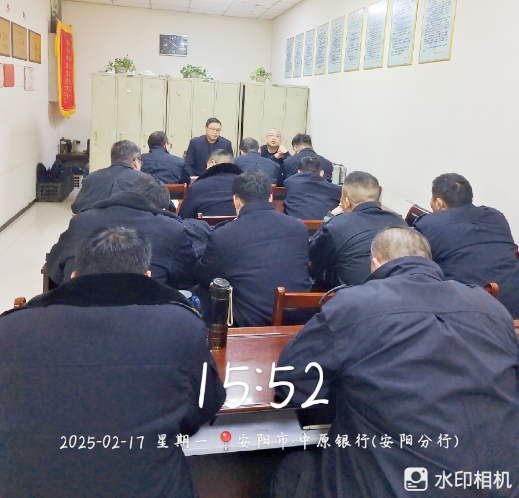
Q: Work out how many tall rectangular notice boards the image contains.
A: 9